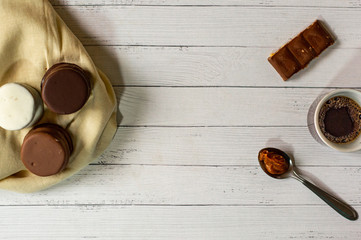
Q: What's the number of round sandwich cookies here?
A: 3